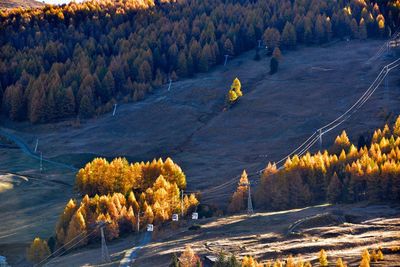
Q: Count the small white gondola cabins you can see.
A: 3